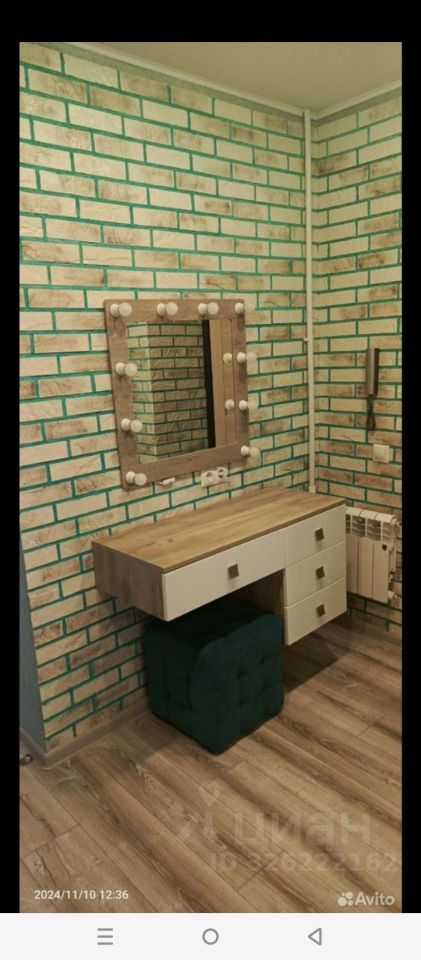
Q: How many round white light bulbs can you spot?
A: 10